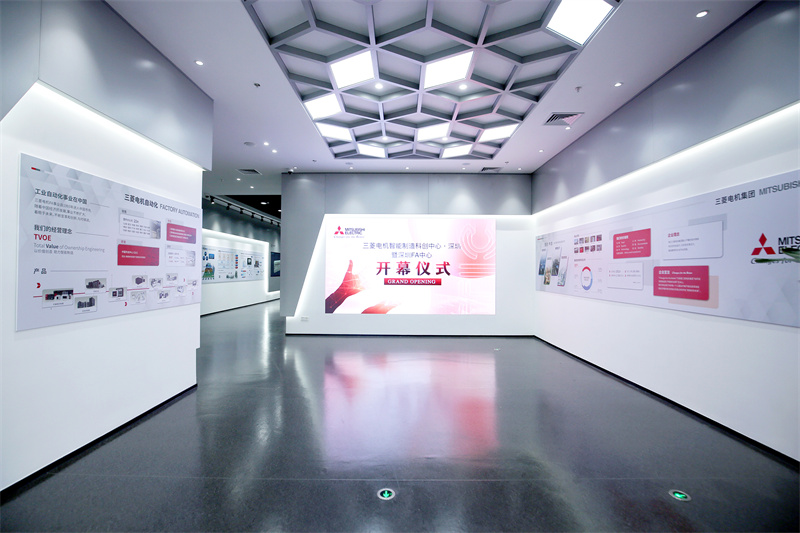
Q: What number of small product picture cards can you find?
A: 11